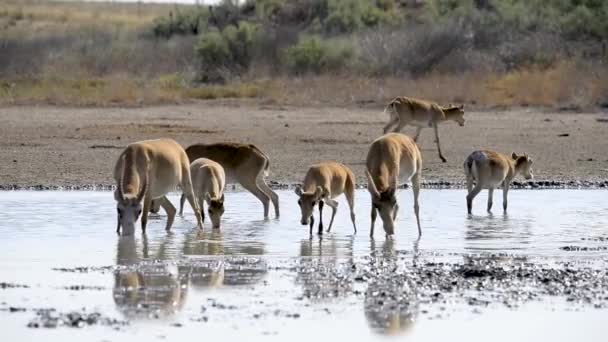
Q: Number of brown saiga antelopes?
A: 7